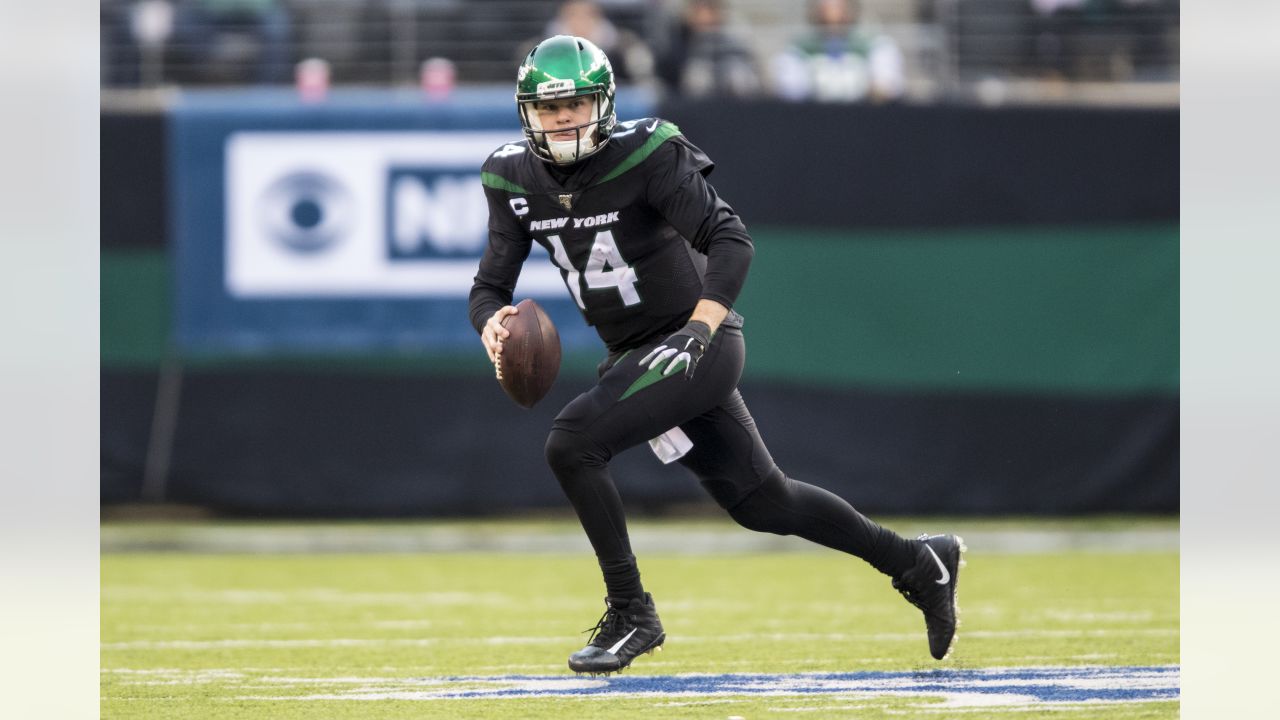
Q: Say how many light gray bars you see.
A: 2